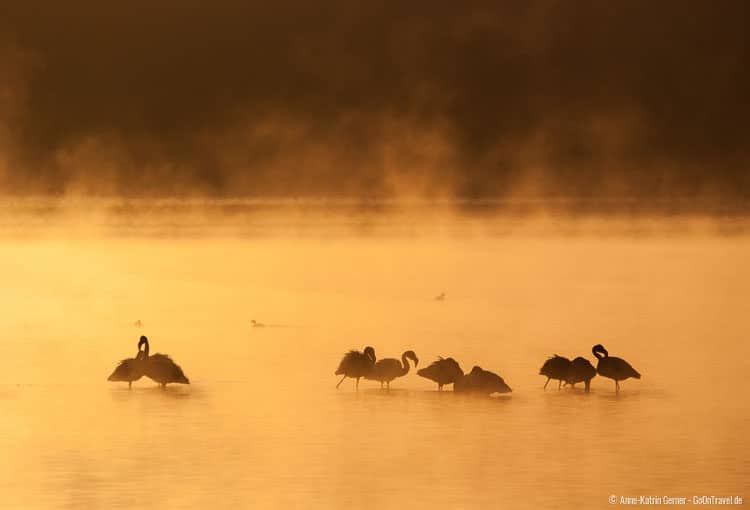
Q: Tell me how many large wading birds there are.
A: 9